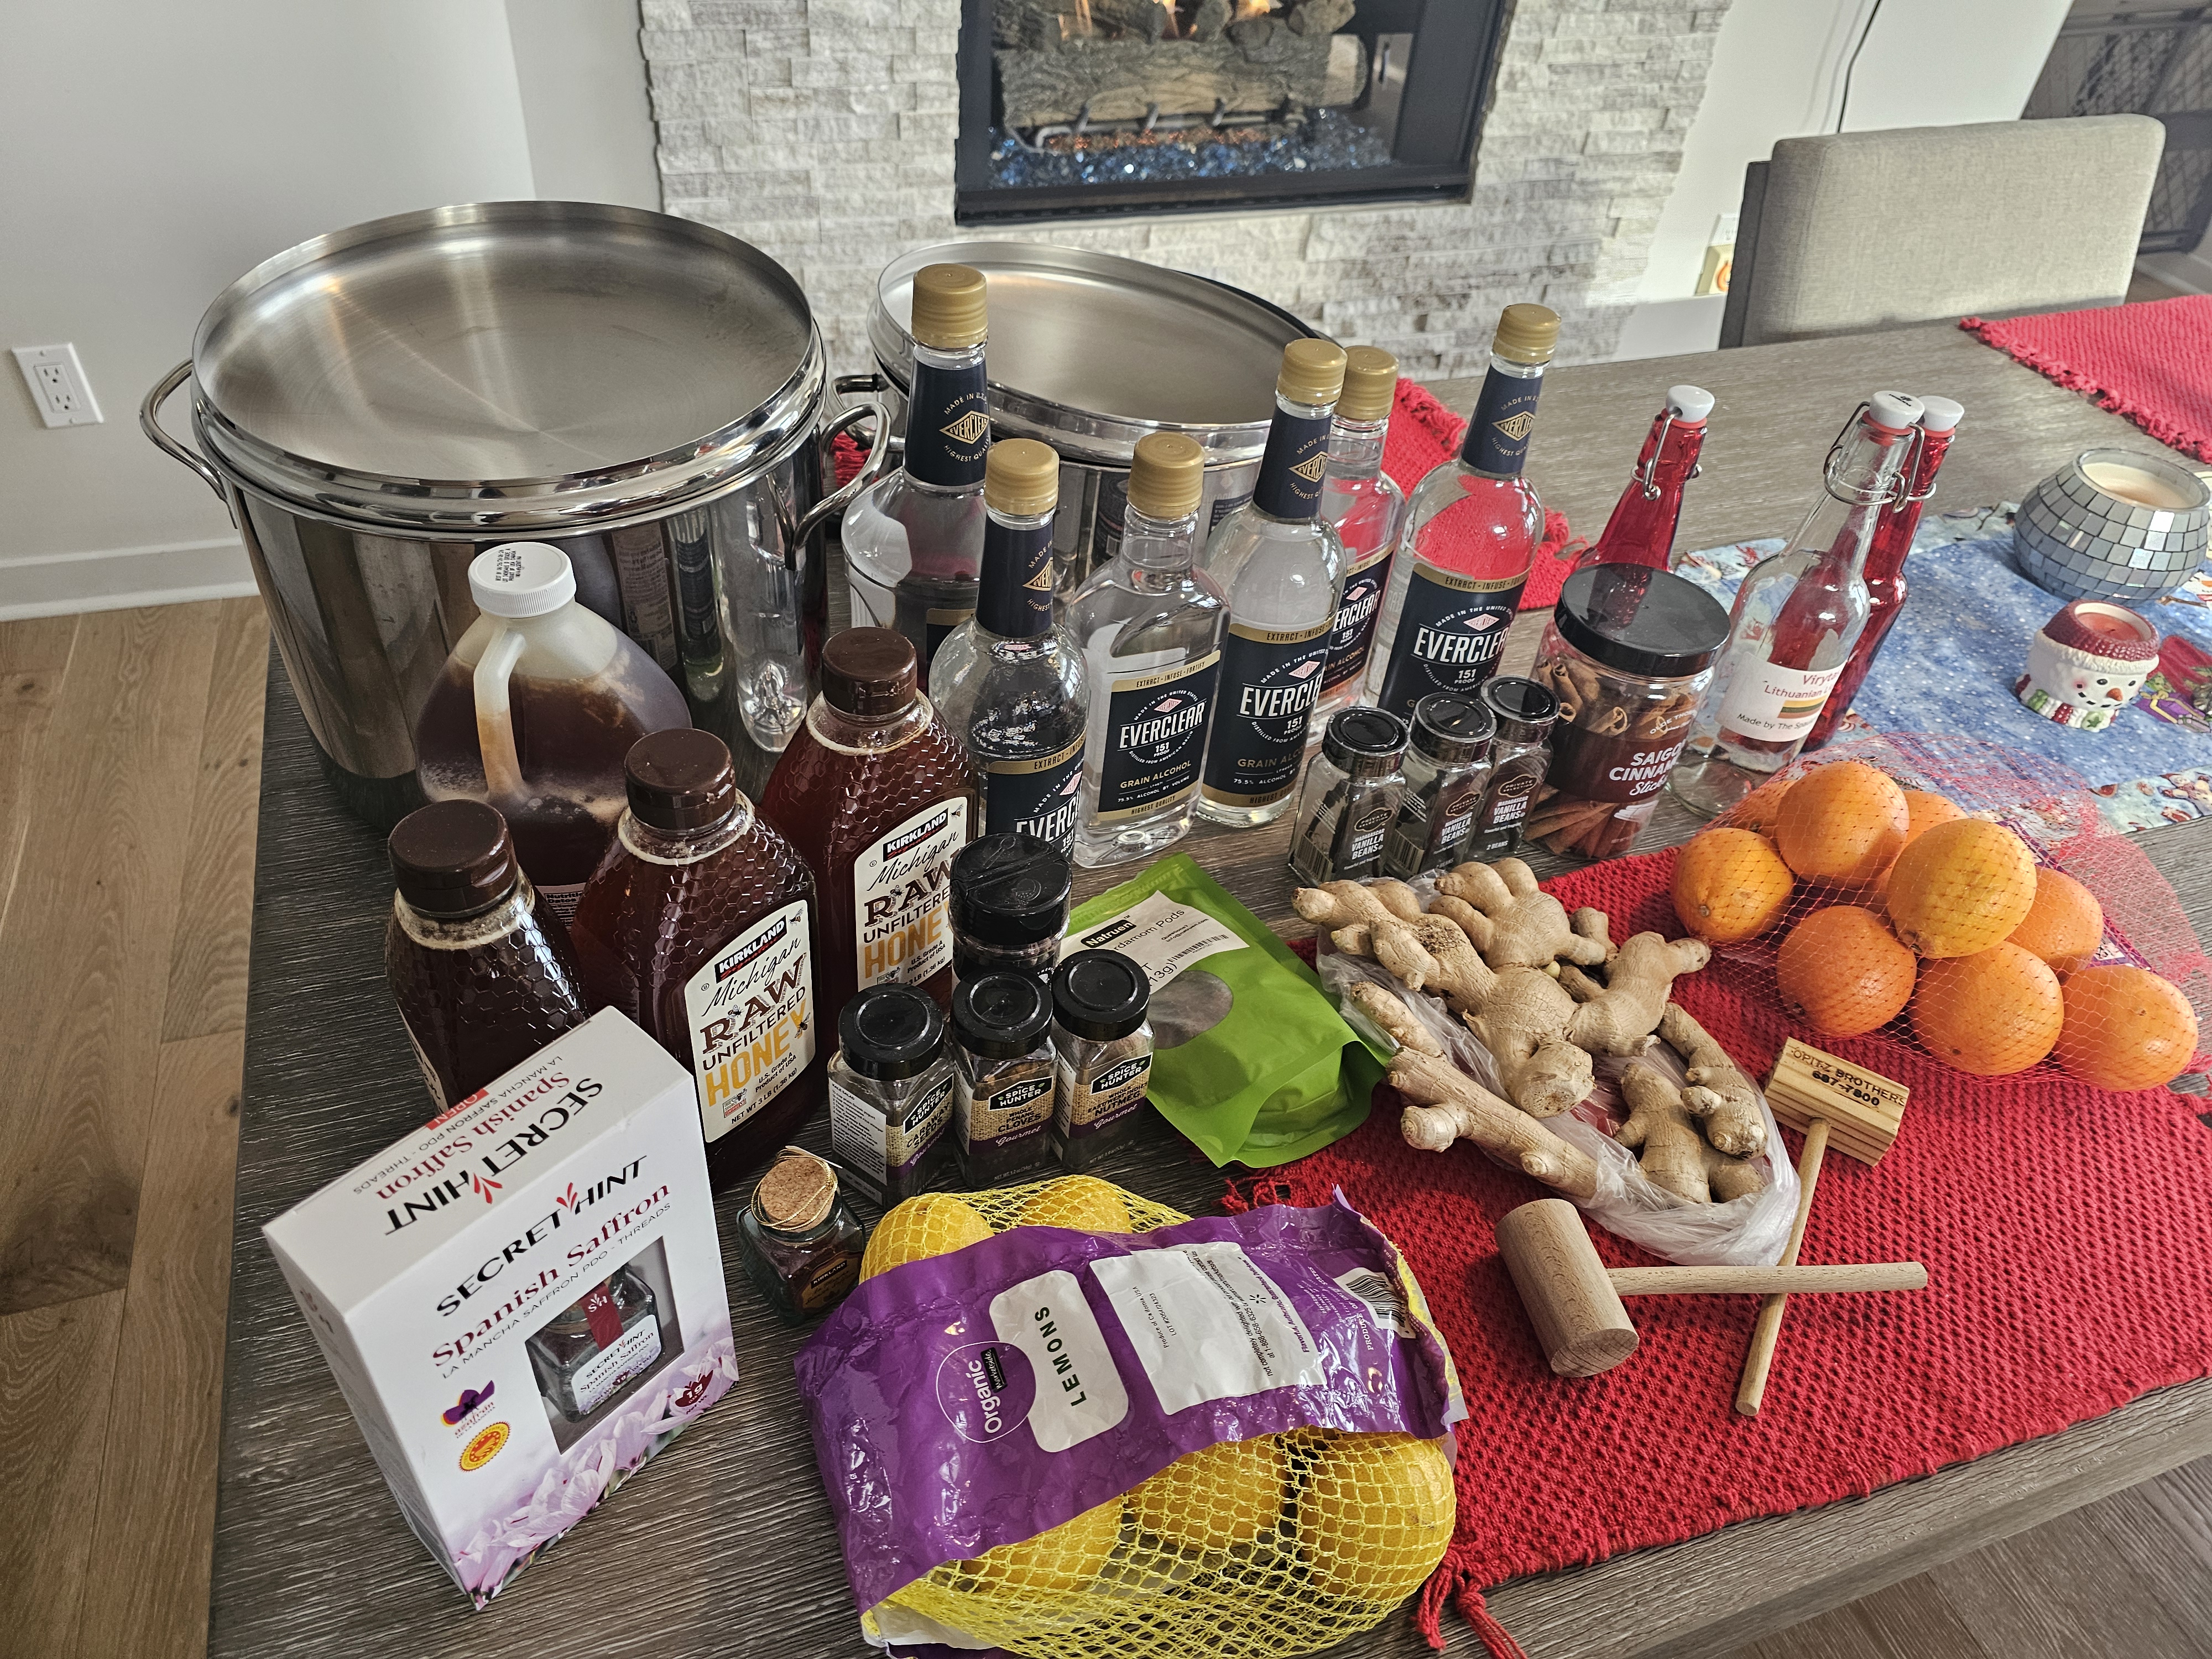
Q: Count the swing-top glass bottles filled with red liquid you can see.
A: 2